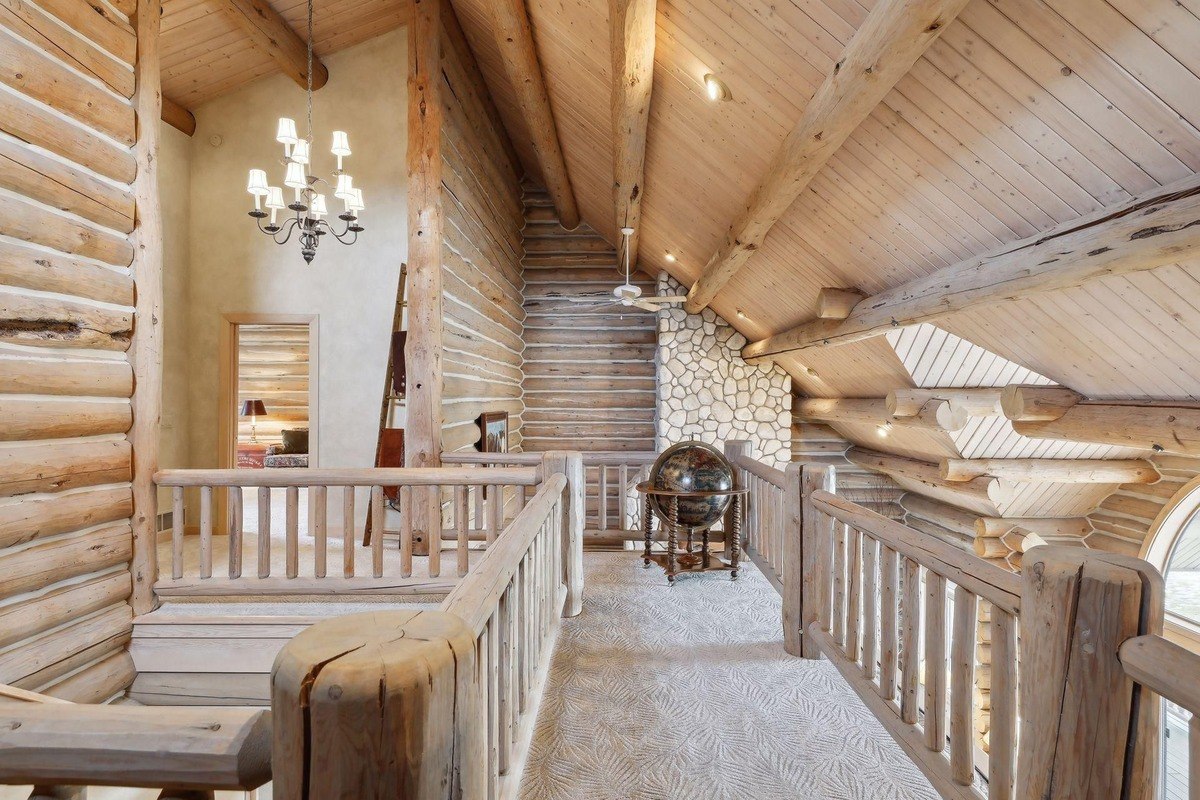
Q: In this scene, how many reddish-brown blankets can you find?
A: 2